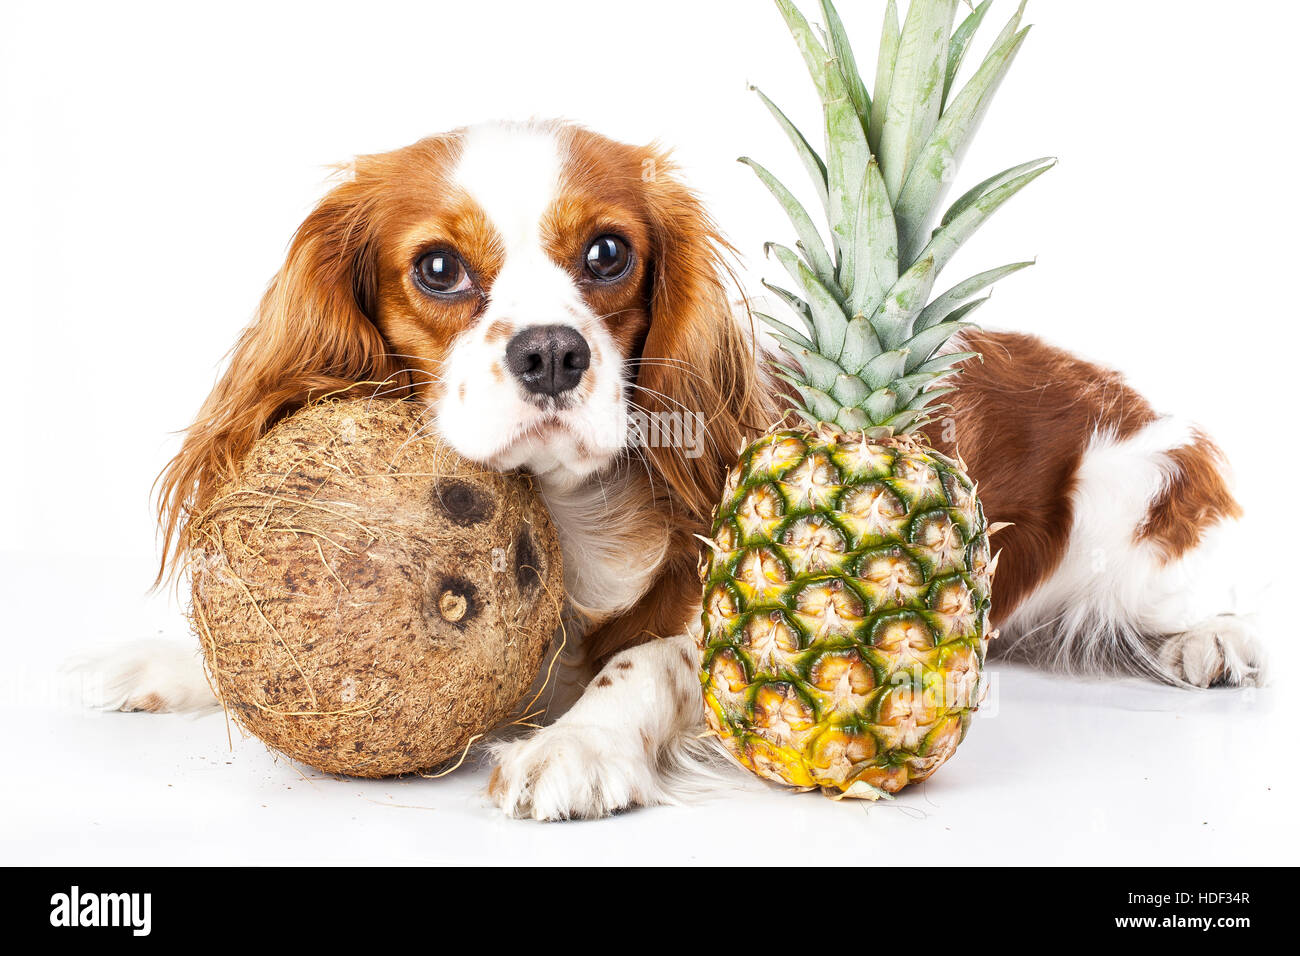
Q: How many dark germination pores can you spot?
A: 3